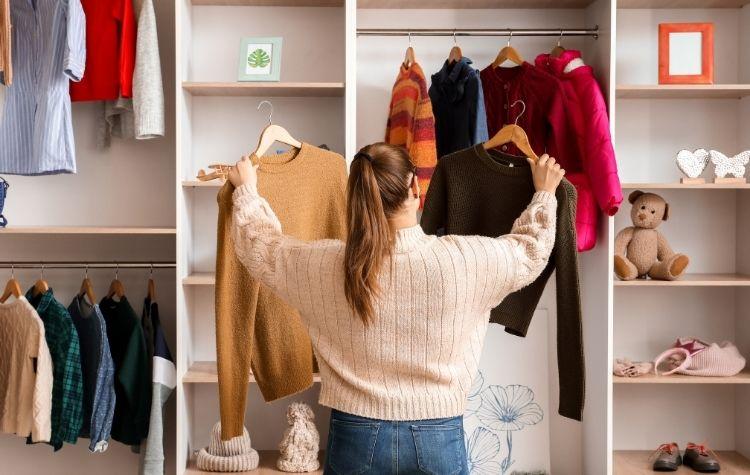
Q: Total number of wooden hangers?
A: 11